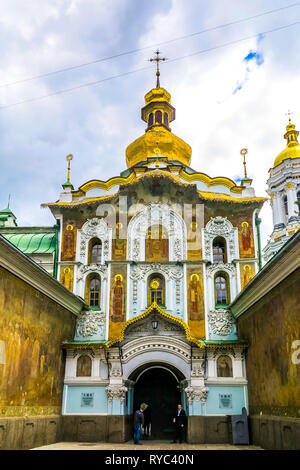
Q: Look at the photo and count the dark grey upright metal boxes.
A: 1